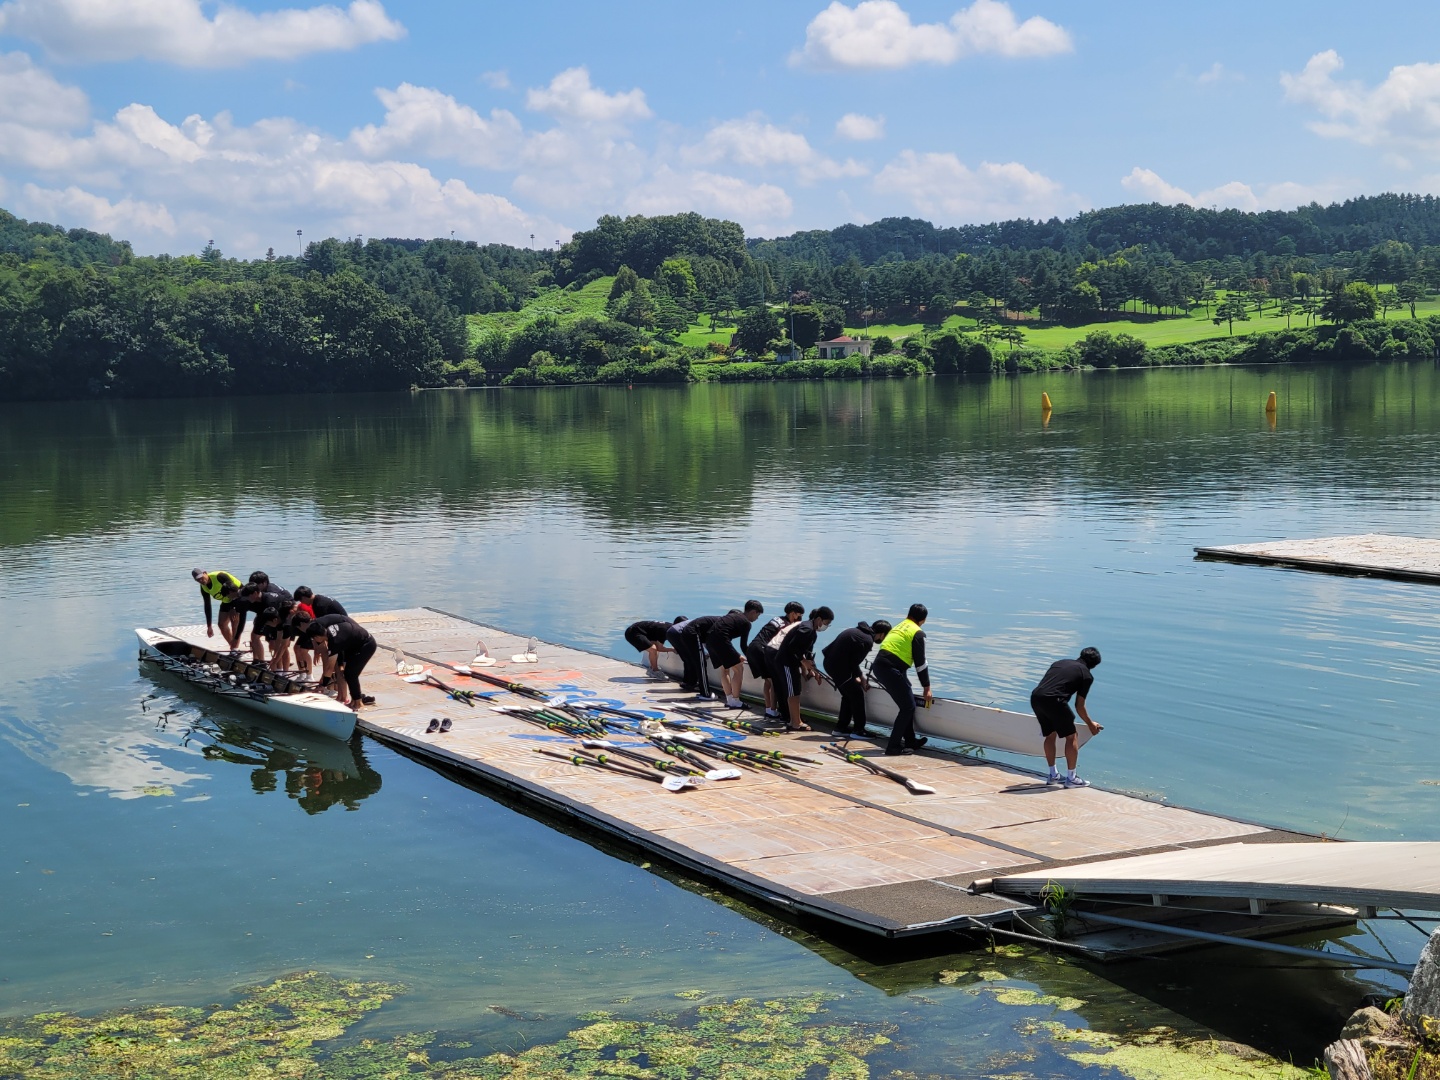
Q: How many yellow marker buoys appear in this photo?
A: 2